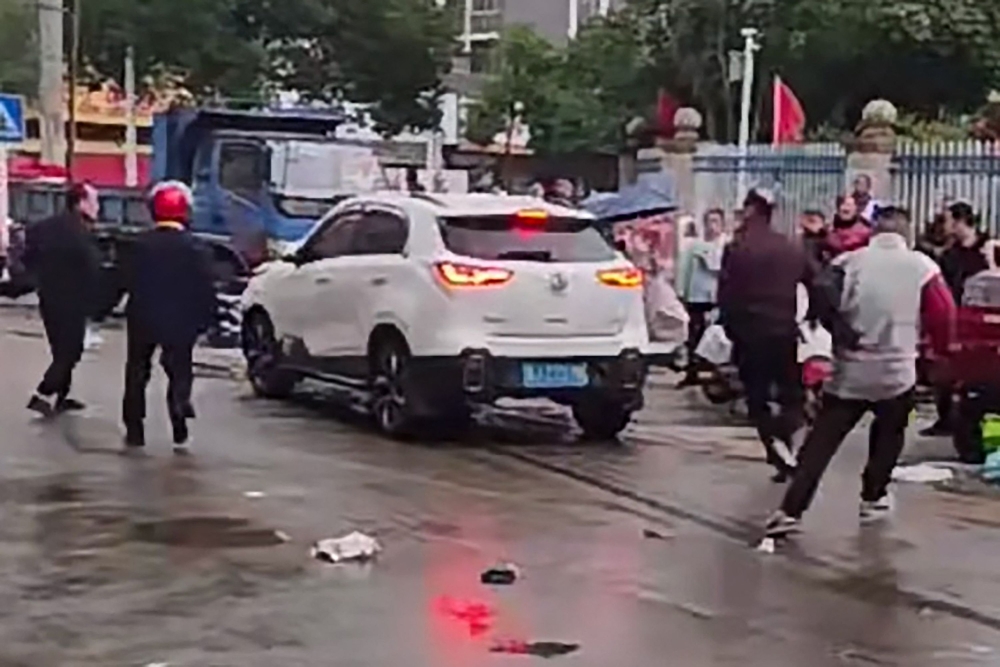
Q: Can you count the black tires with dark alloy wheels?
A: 2